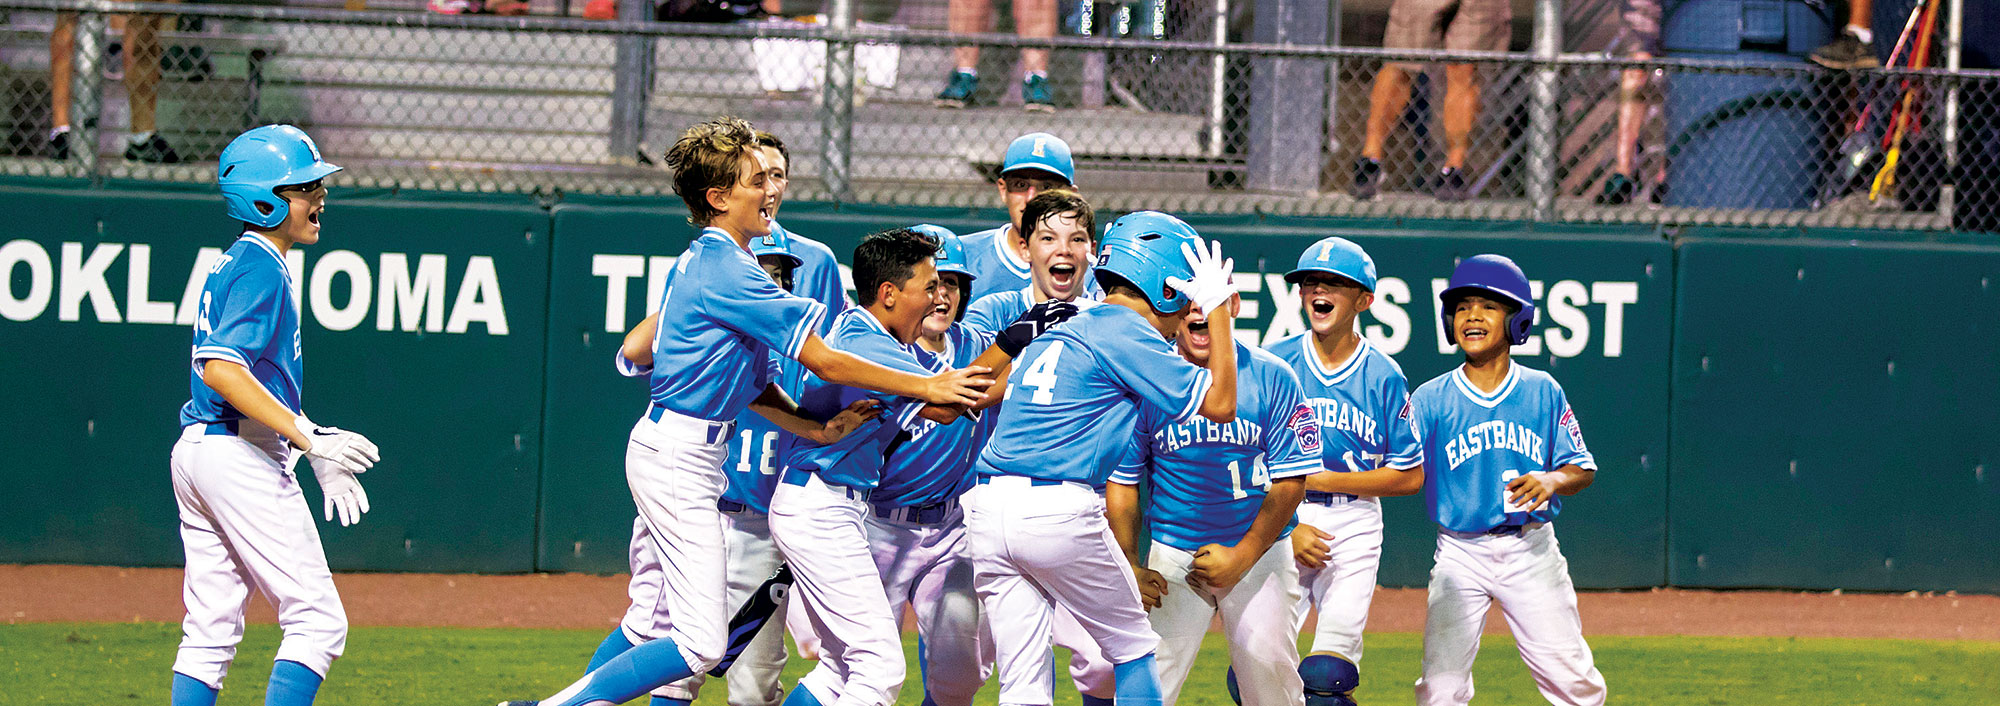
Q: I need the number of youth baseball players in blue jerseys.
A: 12